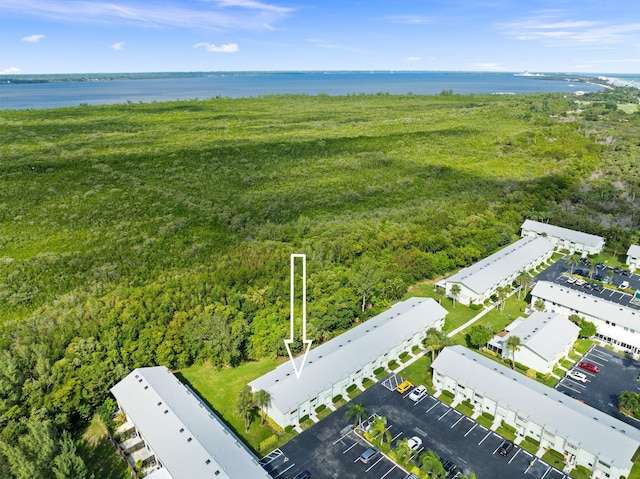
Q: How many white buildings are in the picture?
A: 8